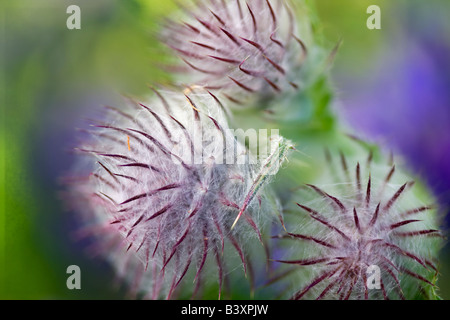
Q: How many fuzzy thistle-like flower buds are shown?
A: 3